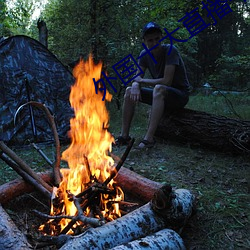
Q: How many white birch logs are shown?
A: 2